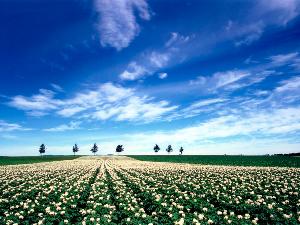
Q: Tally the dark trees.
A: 7